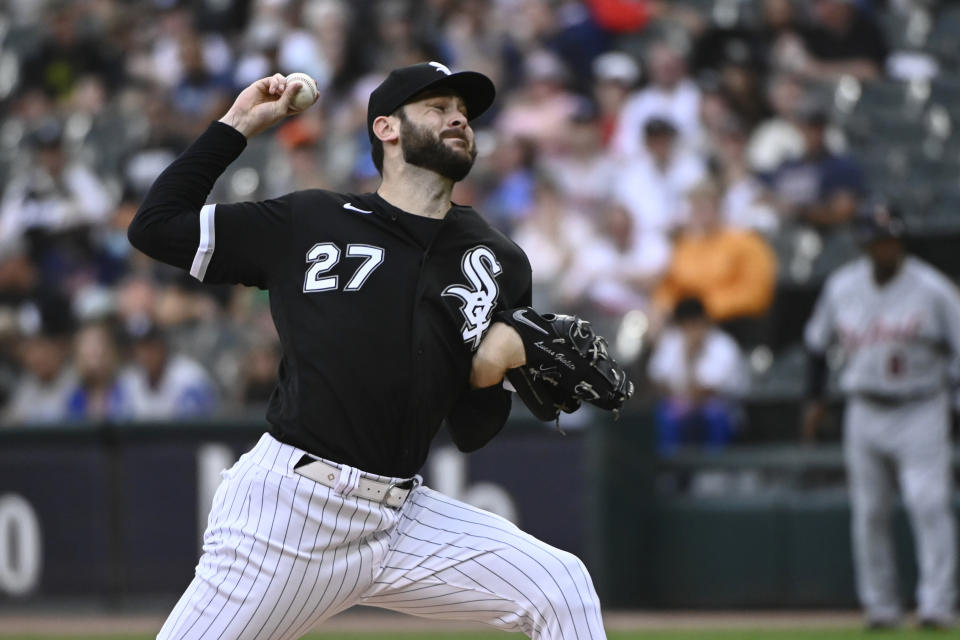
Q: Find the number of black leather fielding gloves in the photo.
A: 1